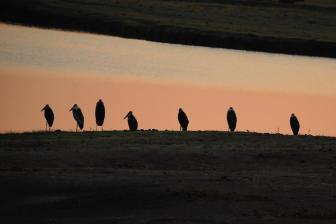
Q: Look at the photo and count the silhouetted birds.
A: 7